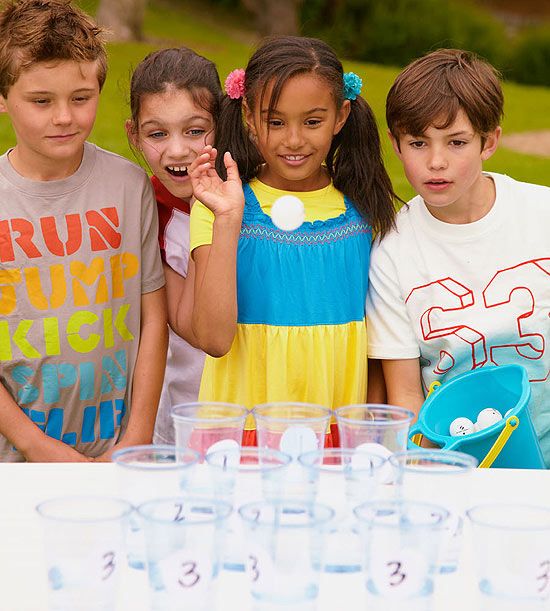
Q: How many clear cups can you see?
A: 12